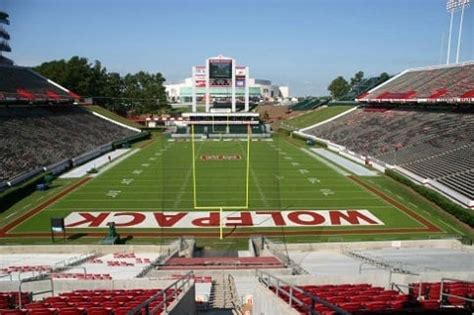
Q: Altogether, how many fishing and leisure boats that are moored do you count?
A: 0